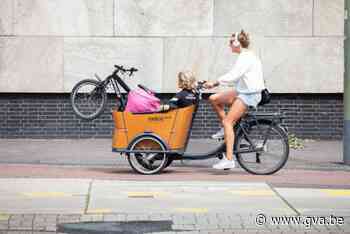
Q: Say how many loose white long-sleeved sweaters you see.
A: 1